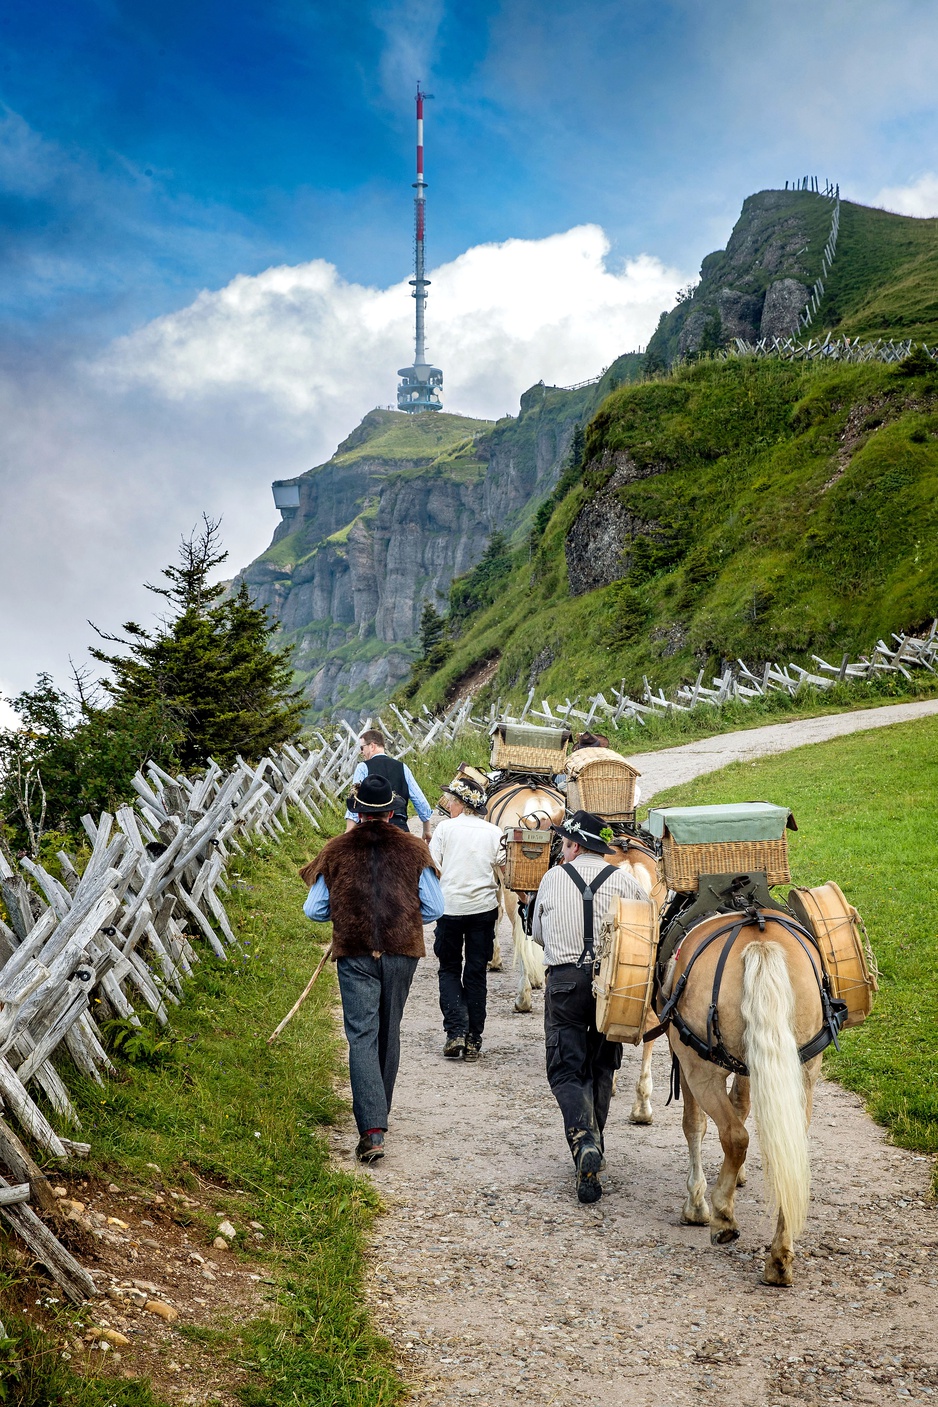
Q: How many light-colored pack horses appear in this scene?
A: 3